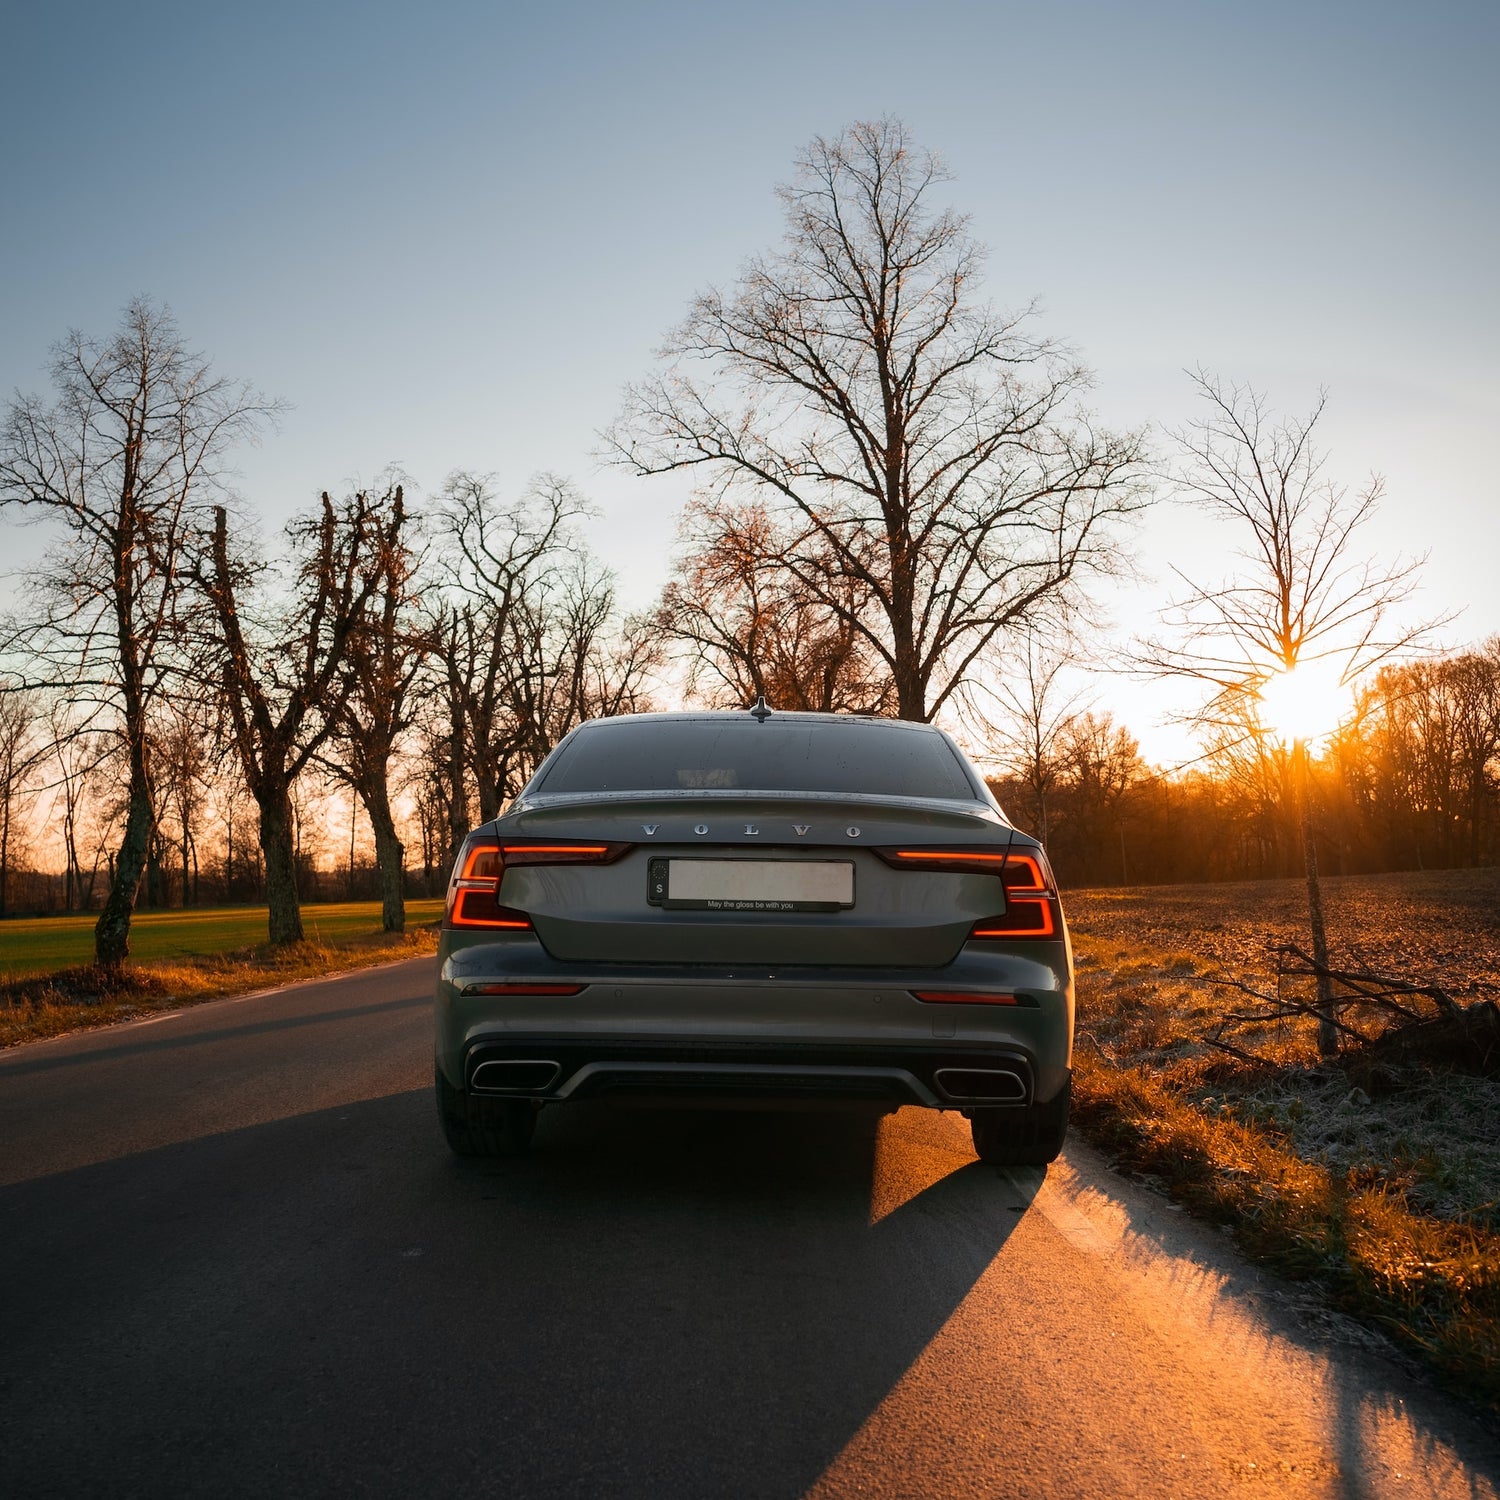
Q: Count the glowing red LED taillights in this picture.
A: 2